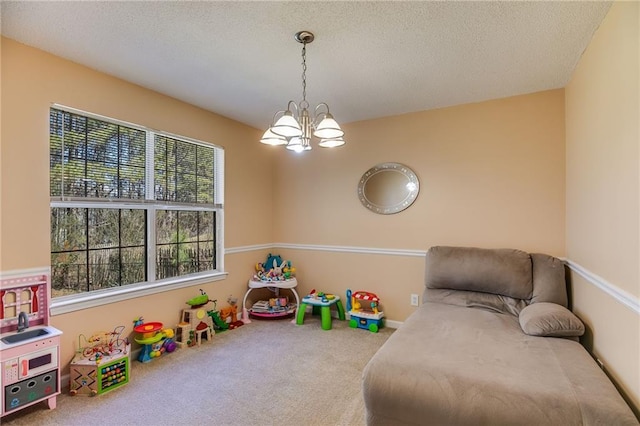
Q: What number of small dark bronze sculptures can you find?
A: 0